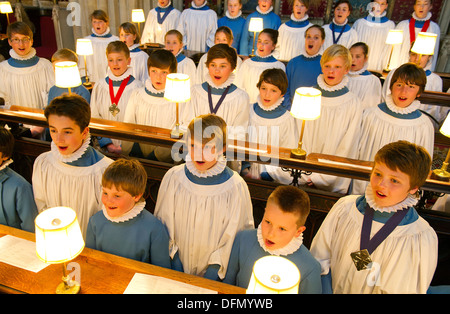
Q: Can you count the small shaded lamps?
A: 12